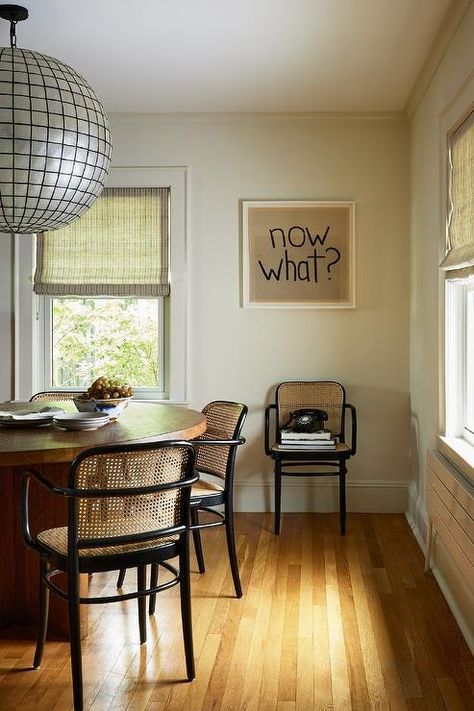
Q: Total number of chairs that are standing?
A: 4